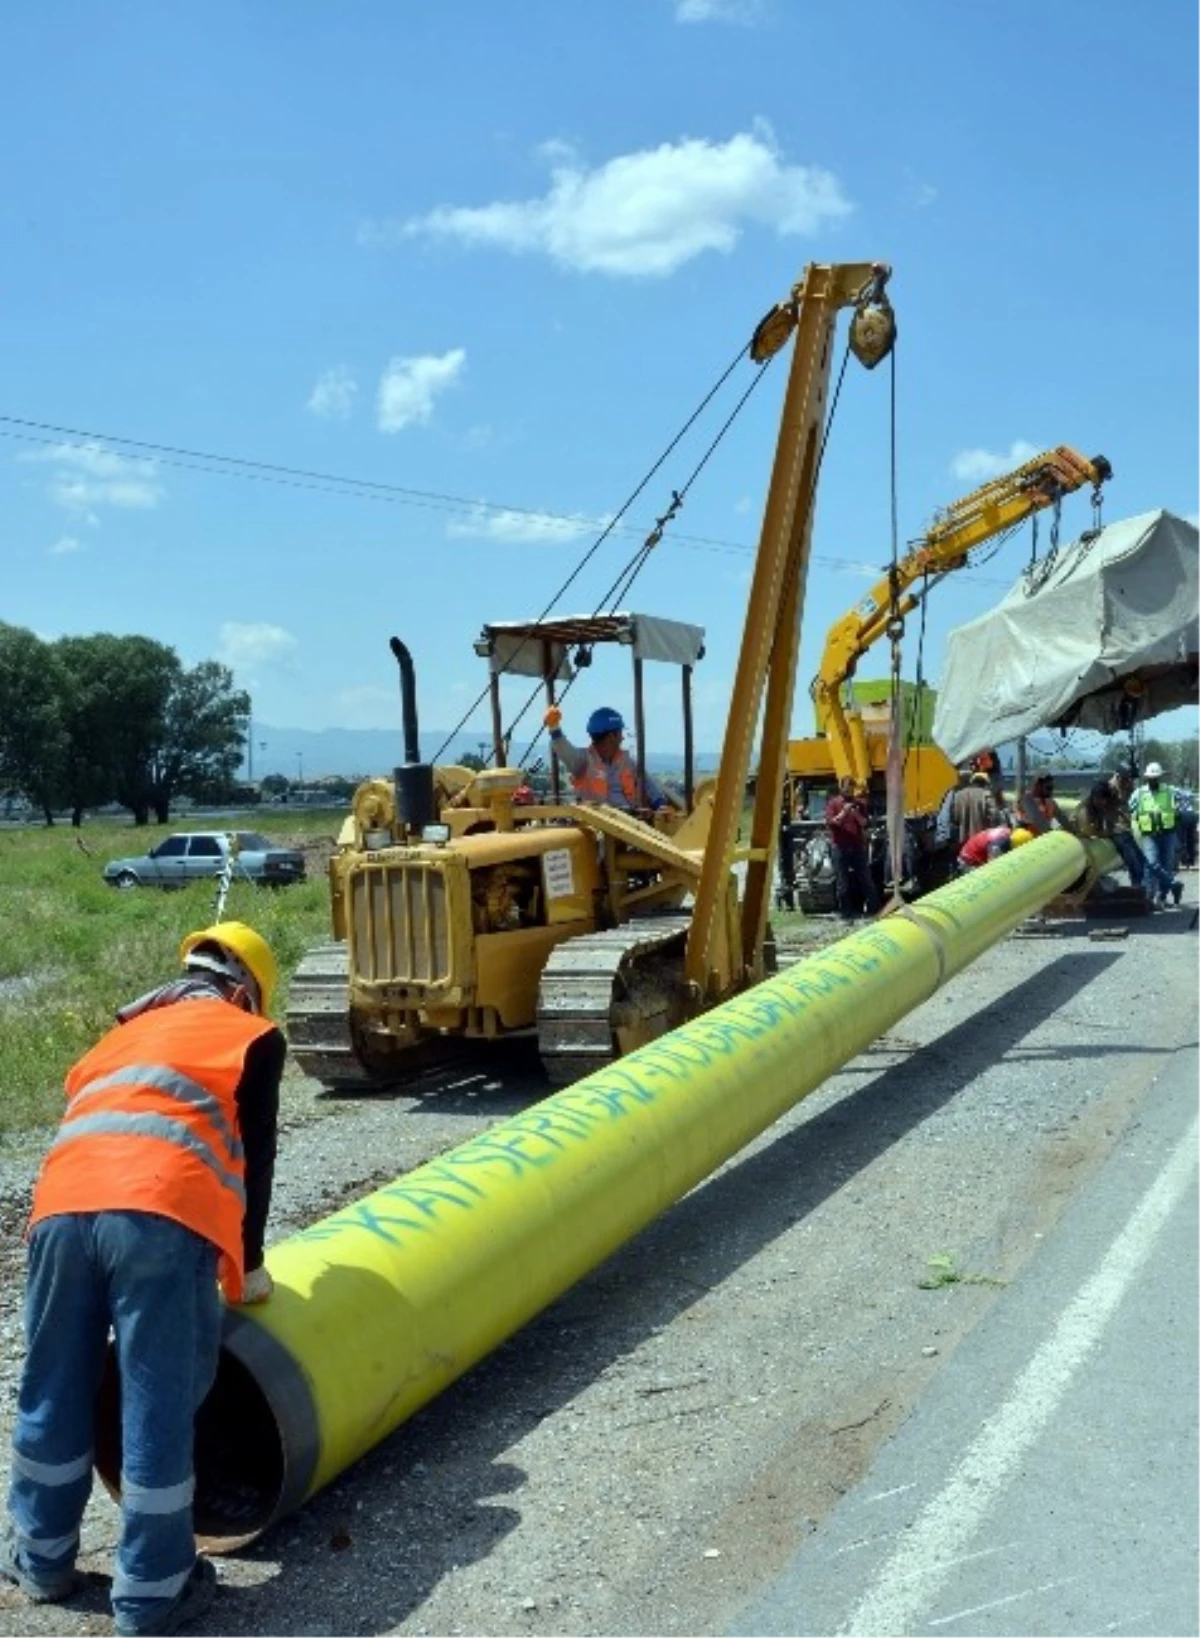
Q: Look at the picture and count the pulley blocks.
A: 2